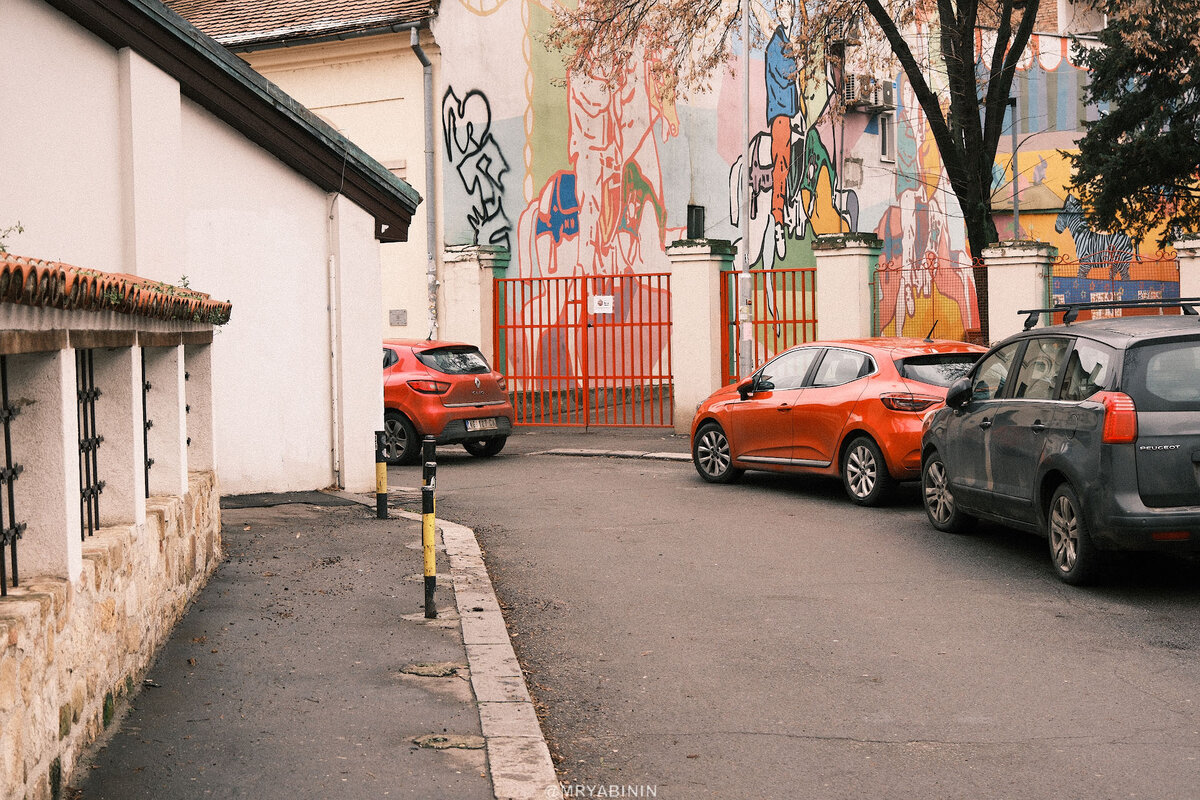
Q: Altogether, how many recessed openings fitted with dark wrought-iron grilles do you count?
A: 4